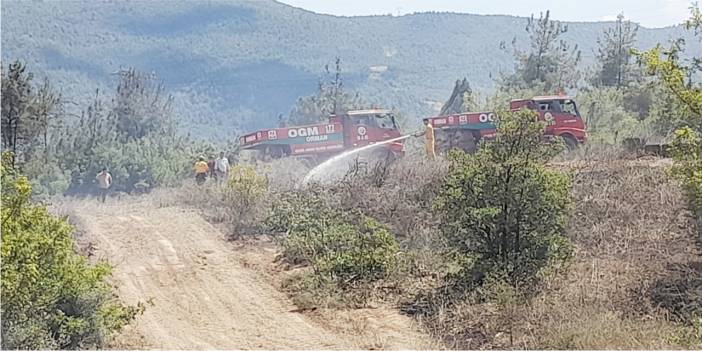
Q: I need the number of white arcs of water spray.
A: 1